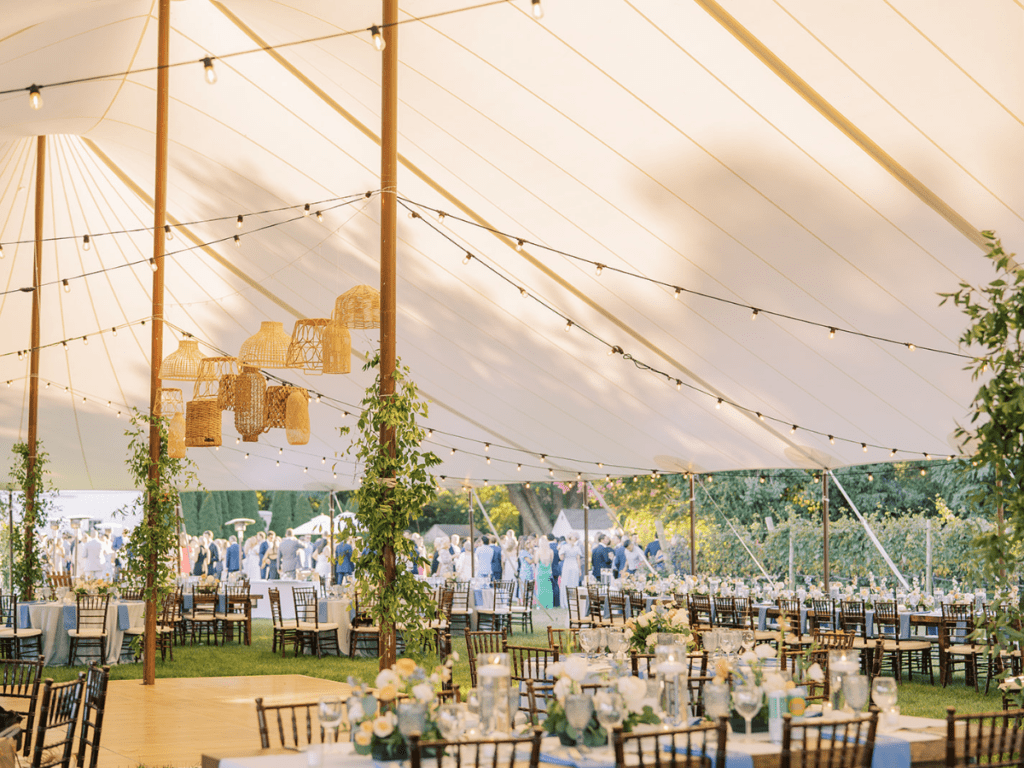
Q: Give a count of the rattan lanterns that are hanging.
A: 13